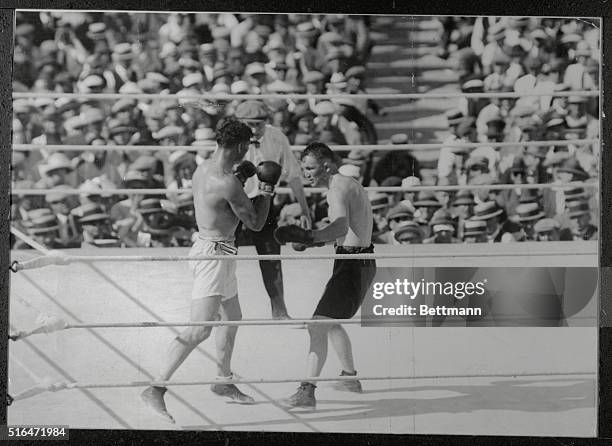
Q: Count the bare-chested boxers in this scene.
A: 2